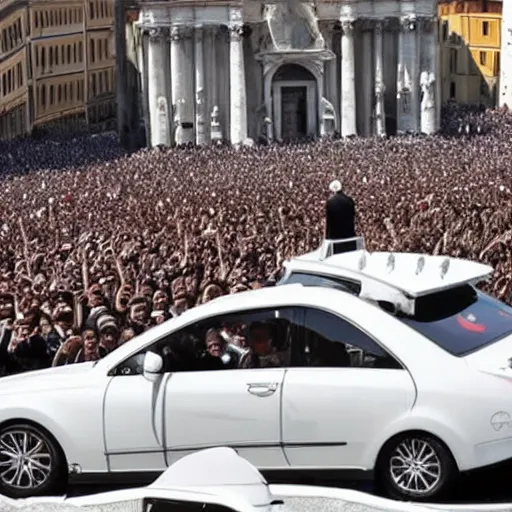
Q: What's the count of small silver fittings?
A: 4